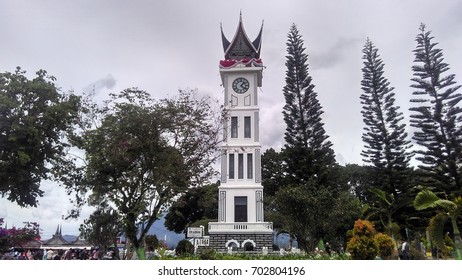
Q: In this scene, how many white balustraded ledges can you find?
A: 1